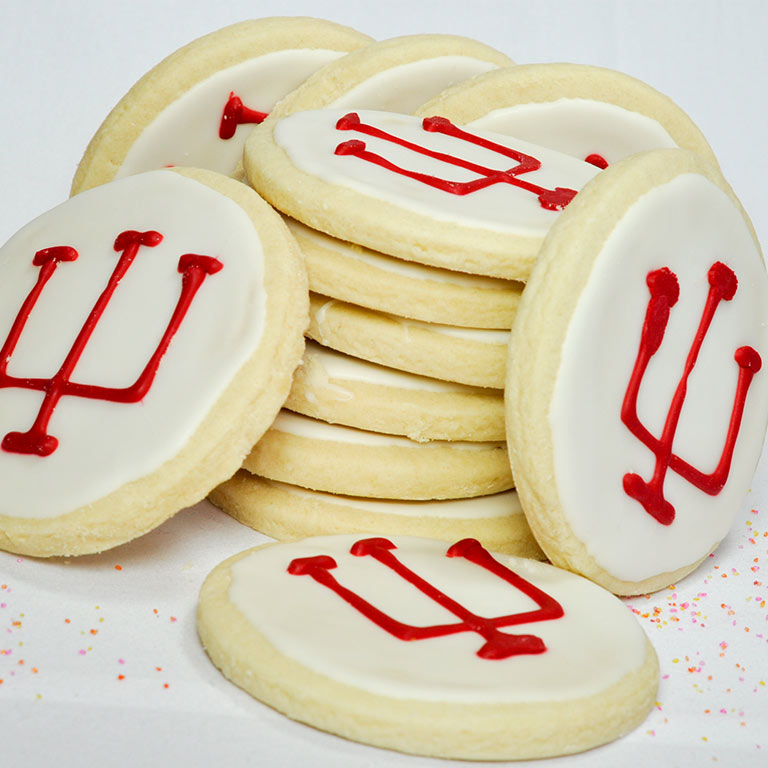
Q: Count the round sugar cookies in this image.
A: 12